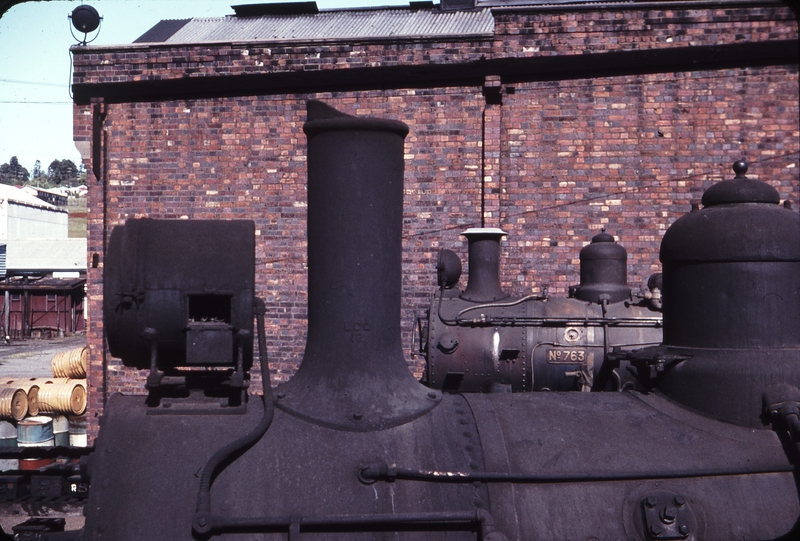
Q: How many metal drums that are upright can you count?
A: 4